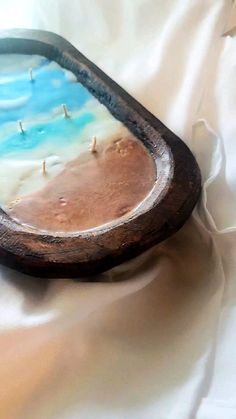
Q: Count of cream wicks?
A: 5